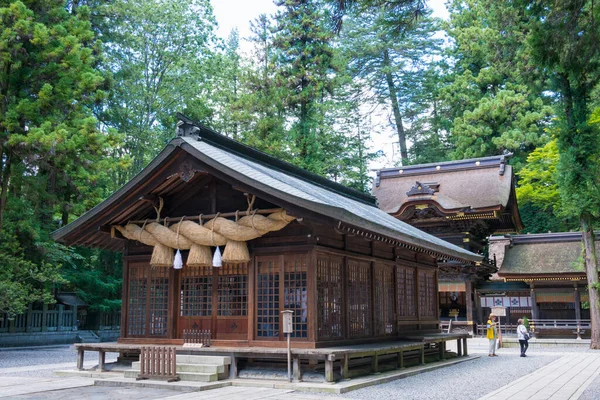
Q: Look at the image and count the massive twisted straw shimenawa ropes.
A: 1